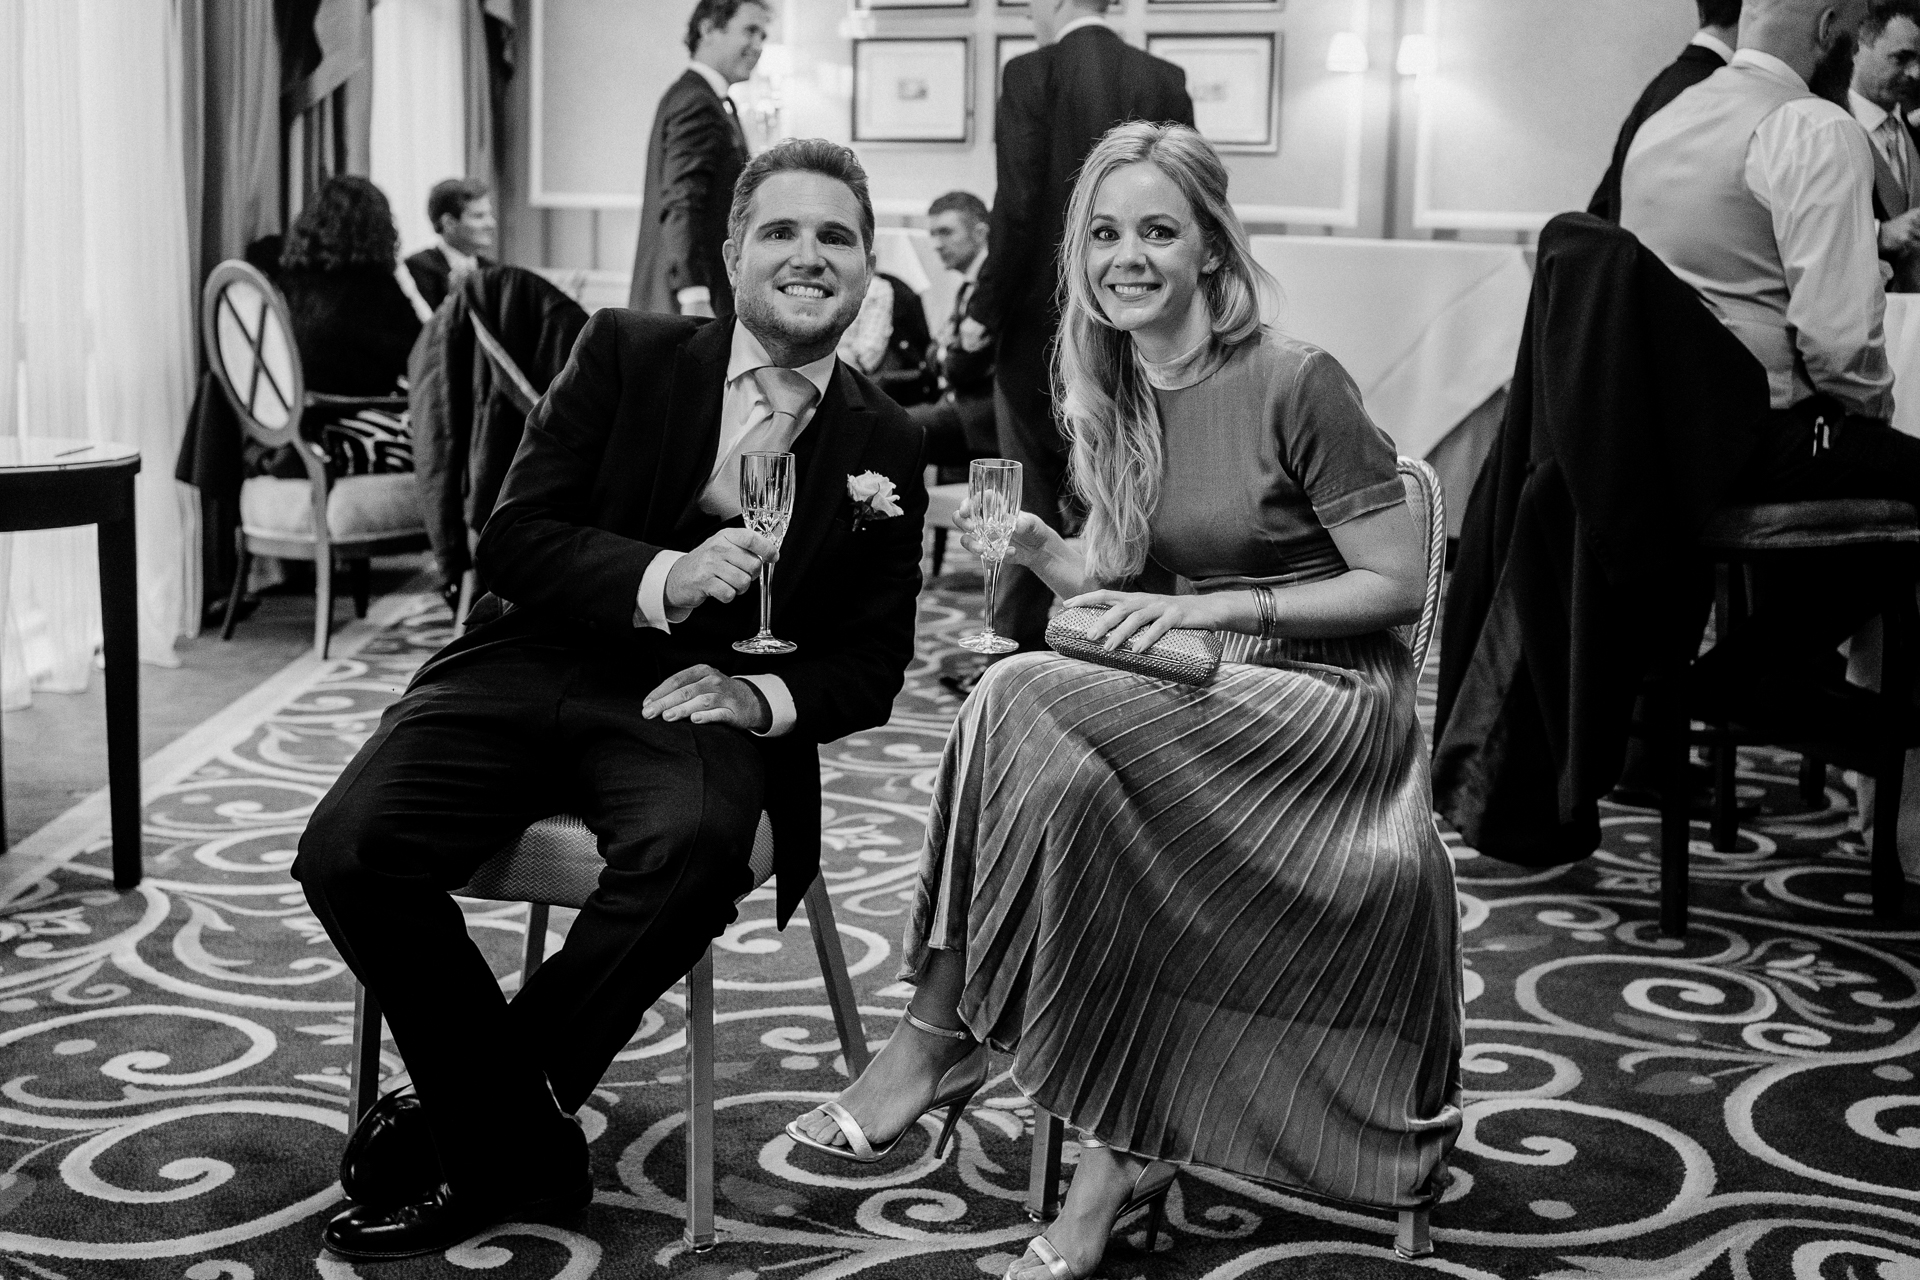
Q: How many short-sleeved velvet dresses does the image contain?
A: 1